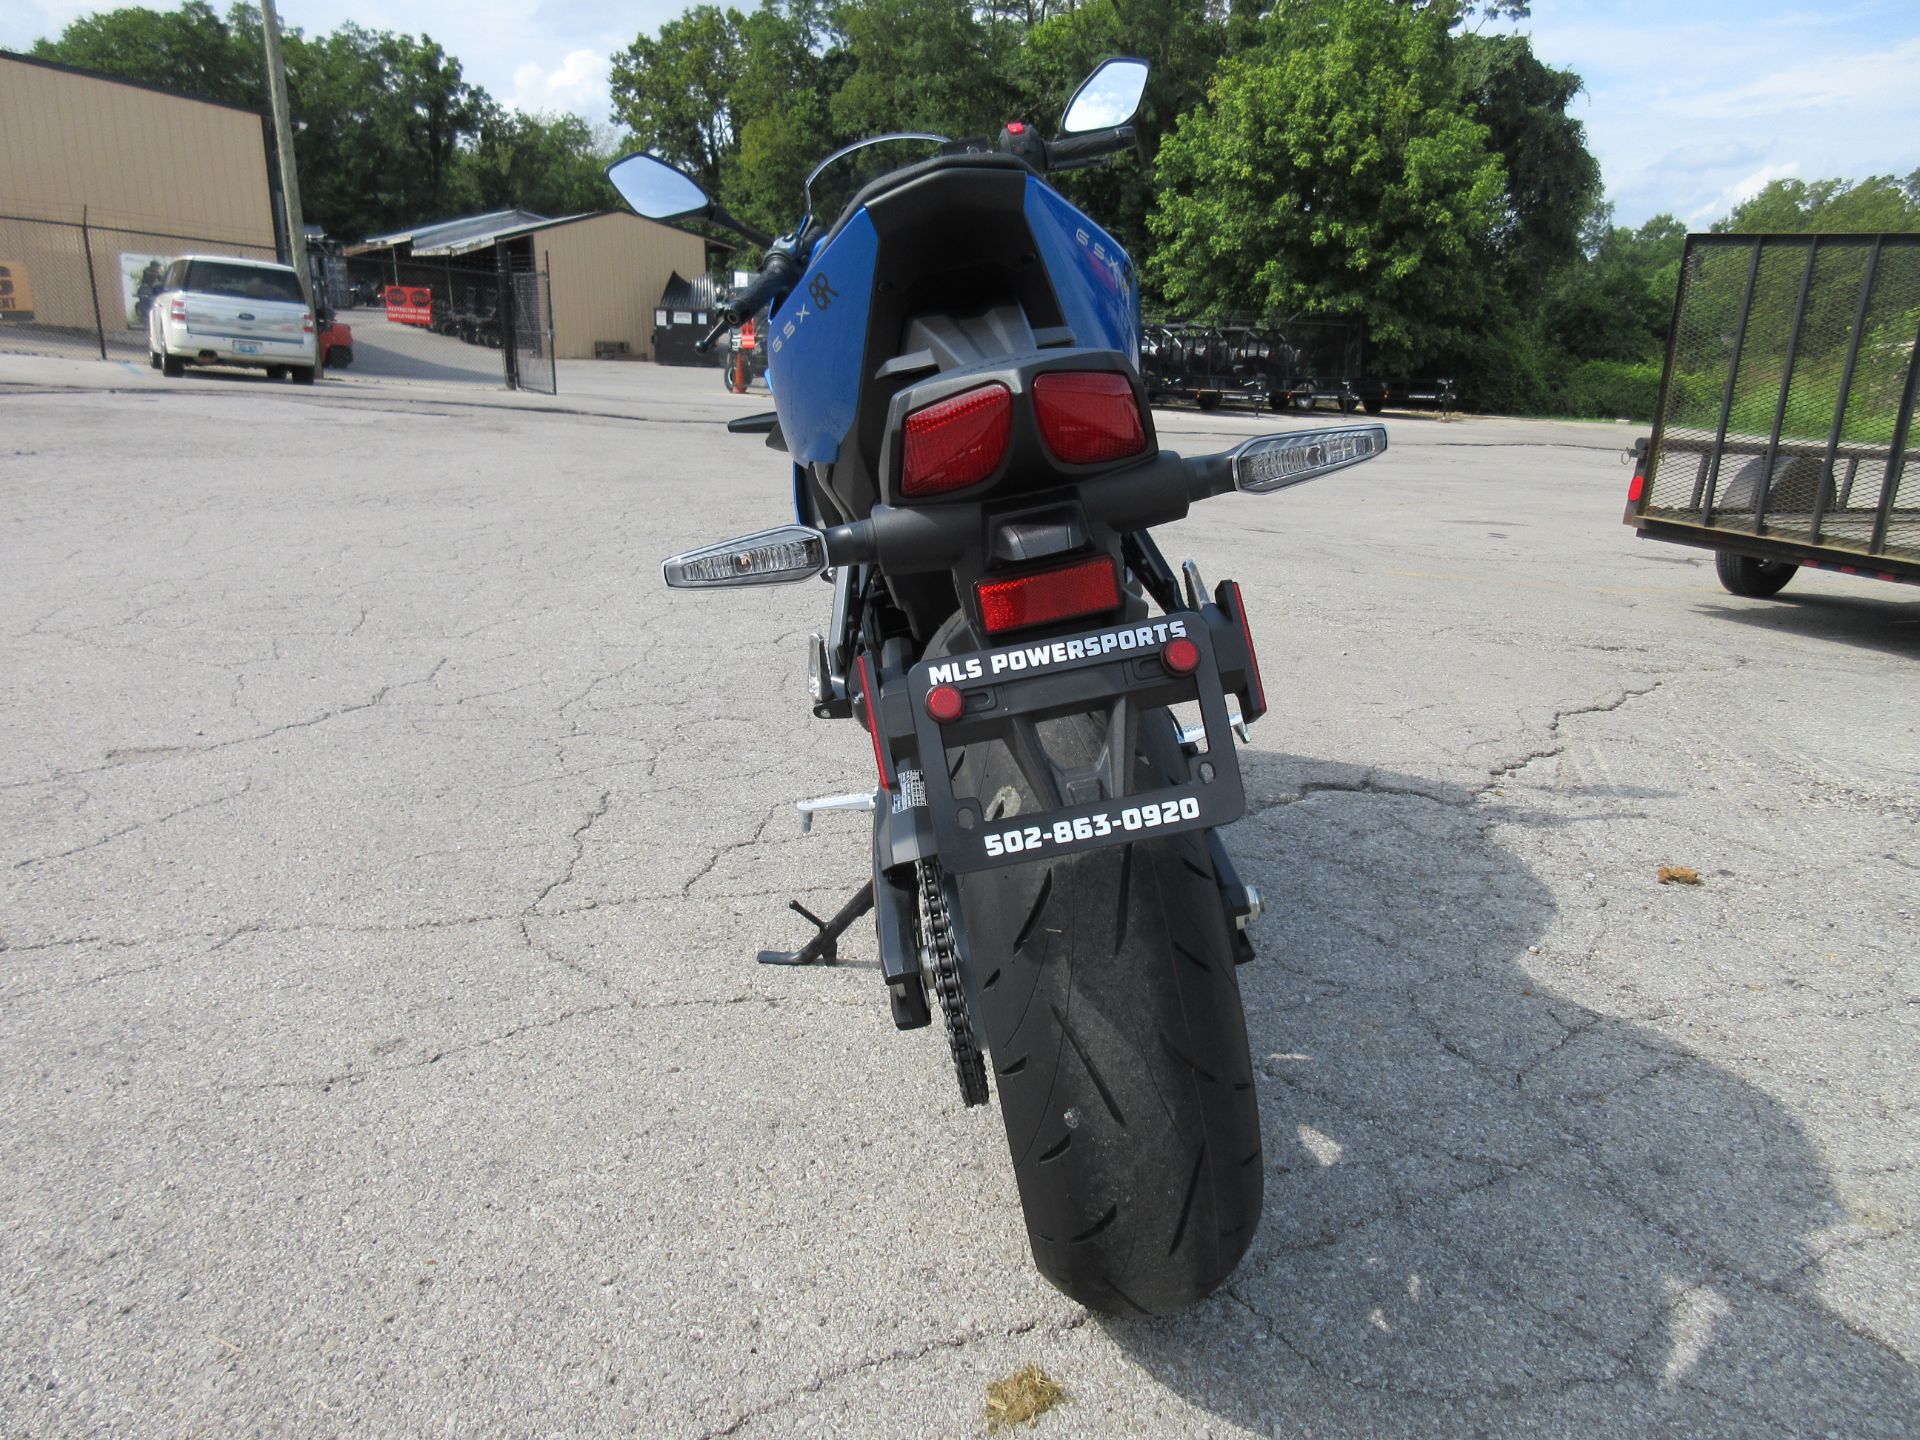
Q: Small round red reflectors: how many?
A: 2